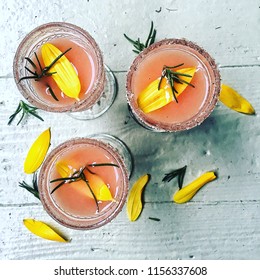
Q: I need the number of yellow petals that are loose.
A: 5